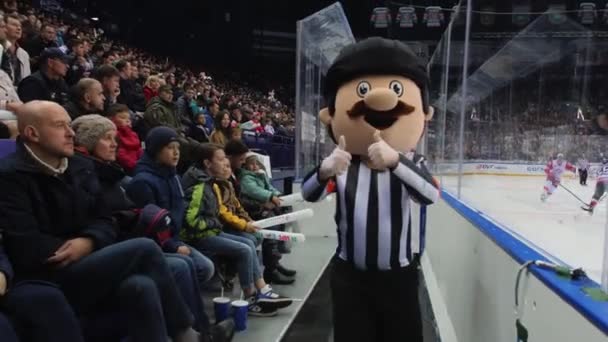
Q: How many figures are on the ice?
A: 3